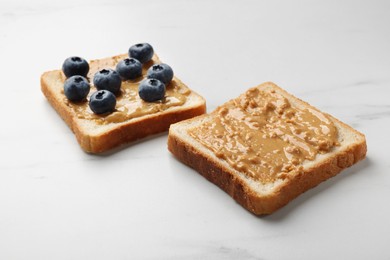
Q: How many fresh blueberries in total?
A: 8